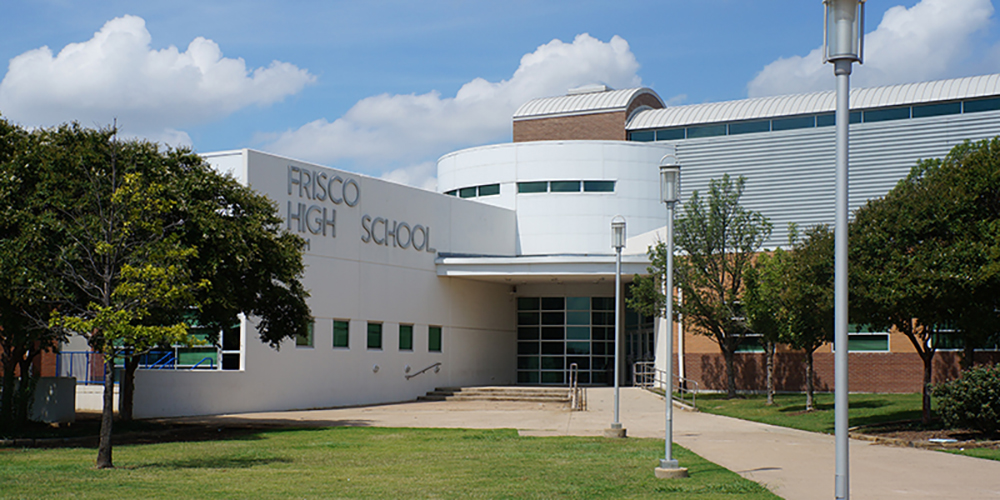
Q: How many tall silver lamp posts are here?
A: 3